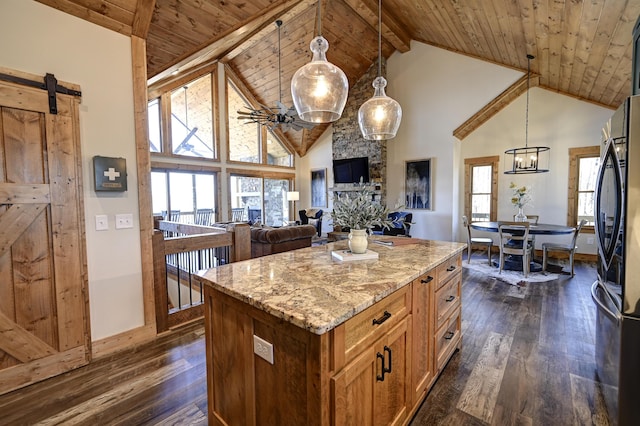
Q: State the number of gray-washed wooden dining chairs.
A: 4